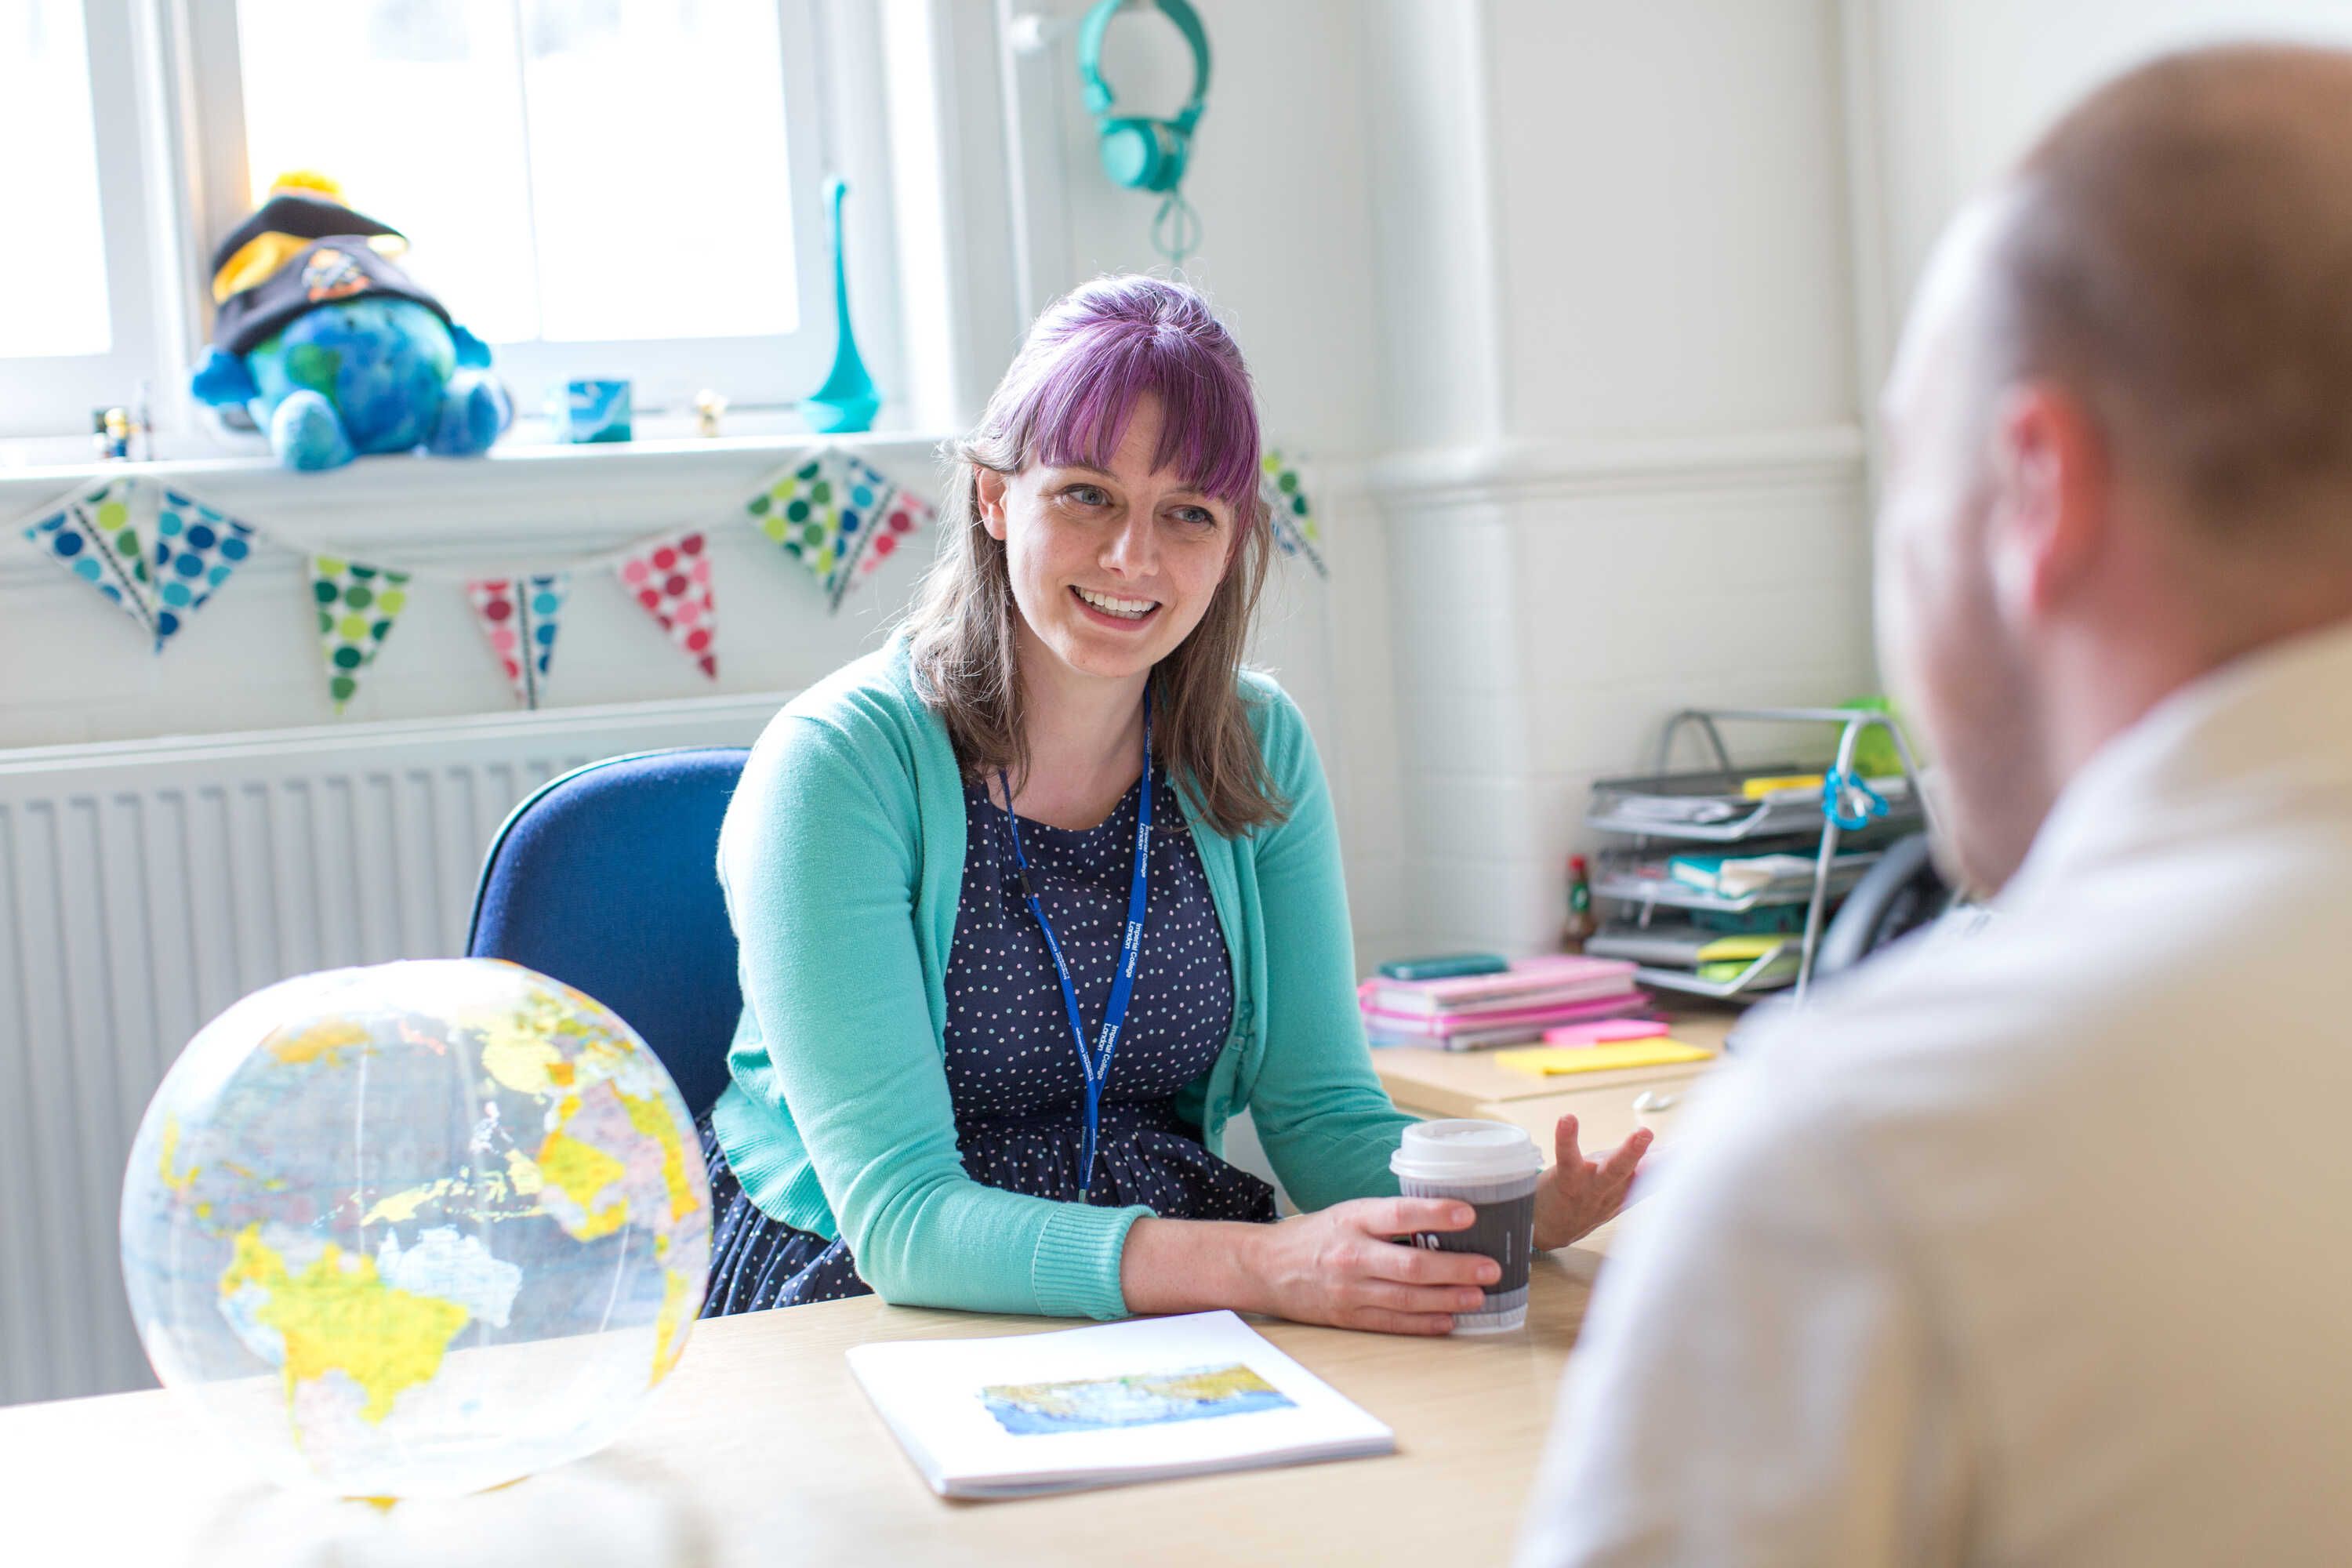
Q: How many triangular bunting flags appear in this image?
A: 8